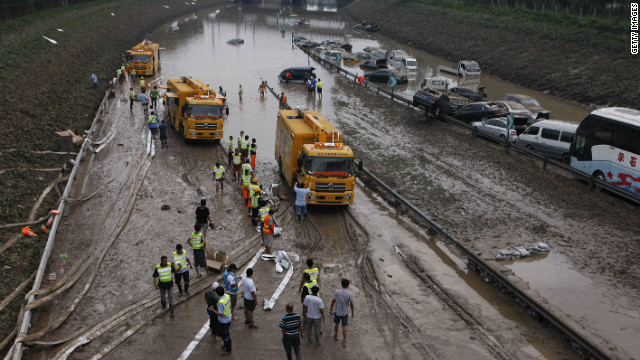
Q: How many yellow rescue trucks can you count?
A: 3